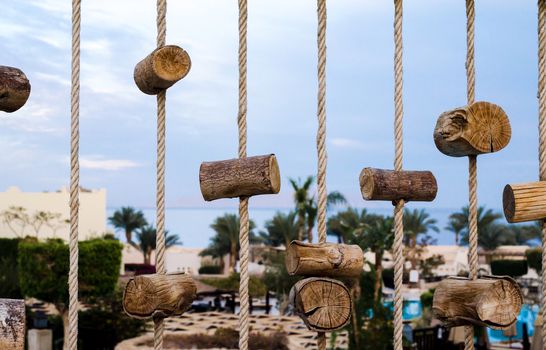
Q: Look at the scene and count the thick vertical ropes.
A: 7